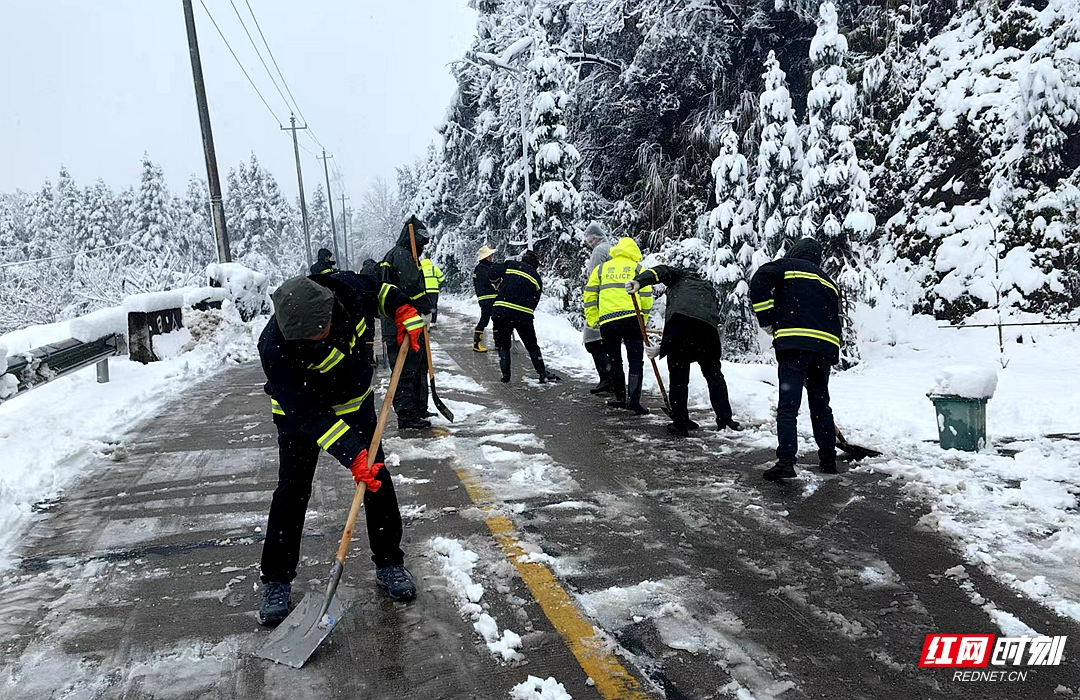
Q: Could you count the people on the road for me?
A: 11